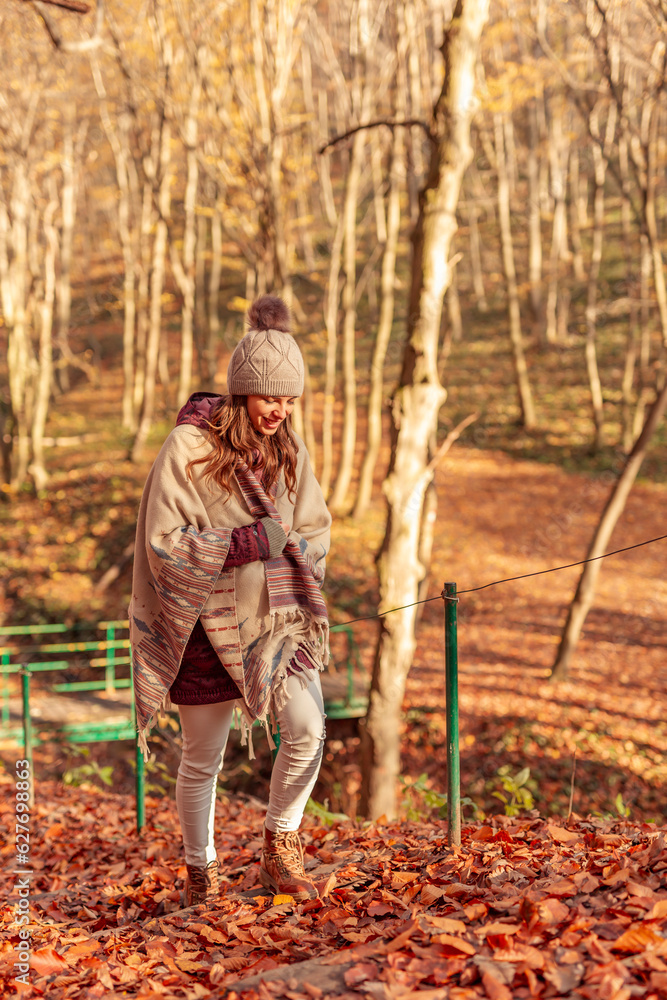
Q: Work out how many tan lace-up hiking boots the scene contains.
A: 2